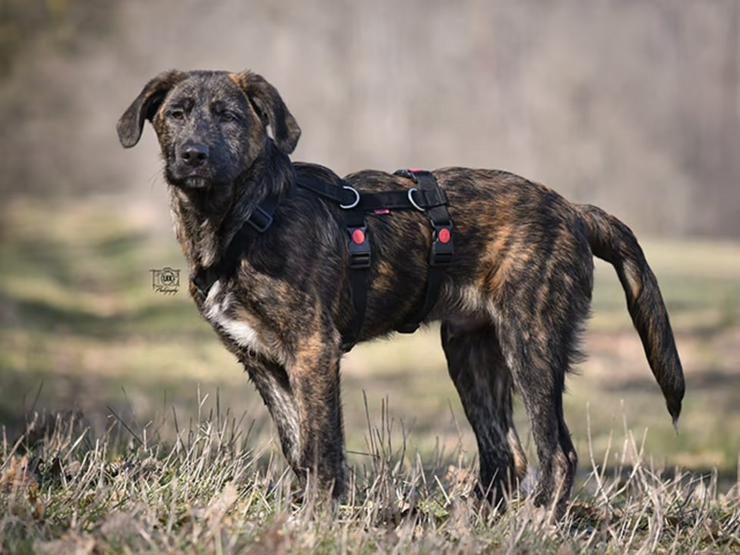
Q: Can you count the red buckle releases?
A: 2